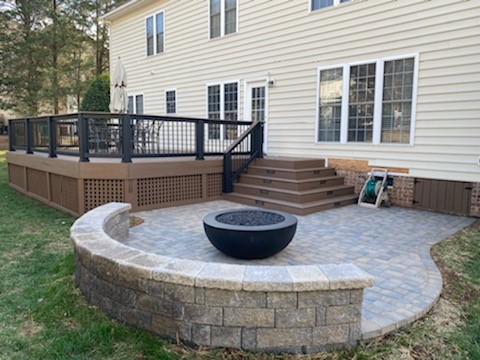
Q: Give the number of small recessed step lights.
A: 8